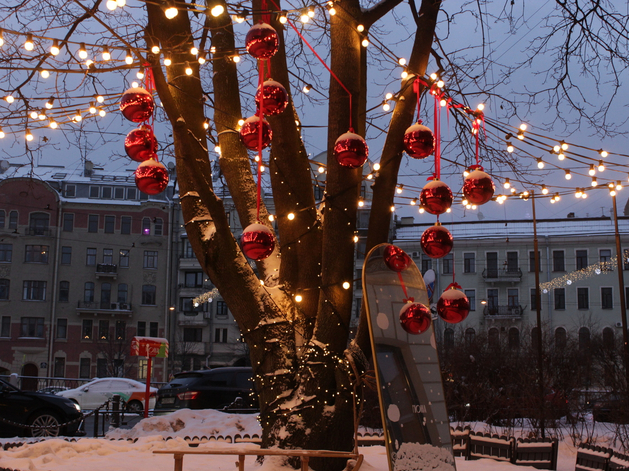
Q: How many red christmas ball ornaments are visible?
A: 15